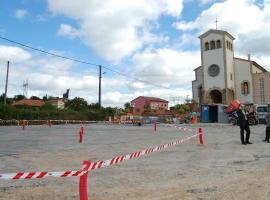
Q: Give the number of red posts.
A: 6